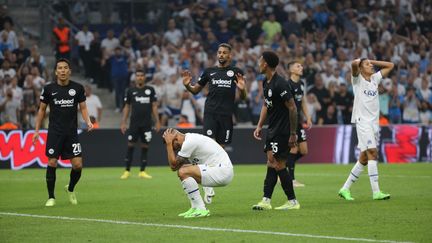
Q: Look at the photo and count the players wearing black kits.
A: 5